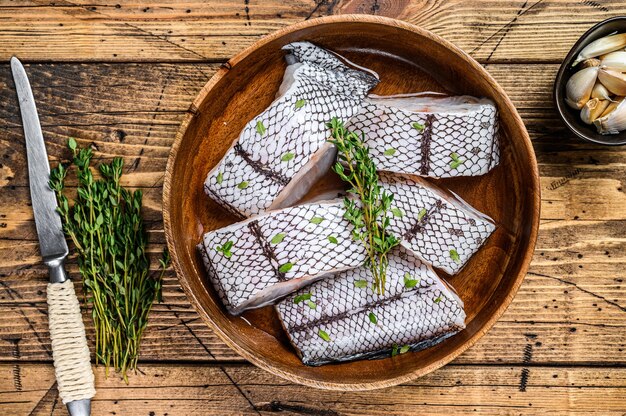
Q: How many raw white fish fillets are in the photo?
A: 5